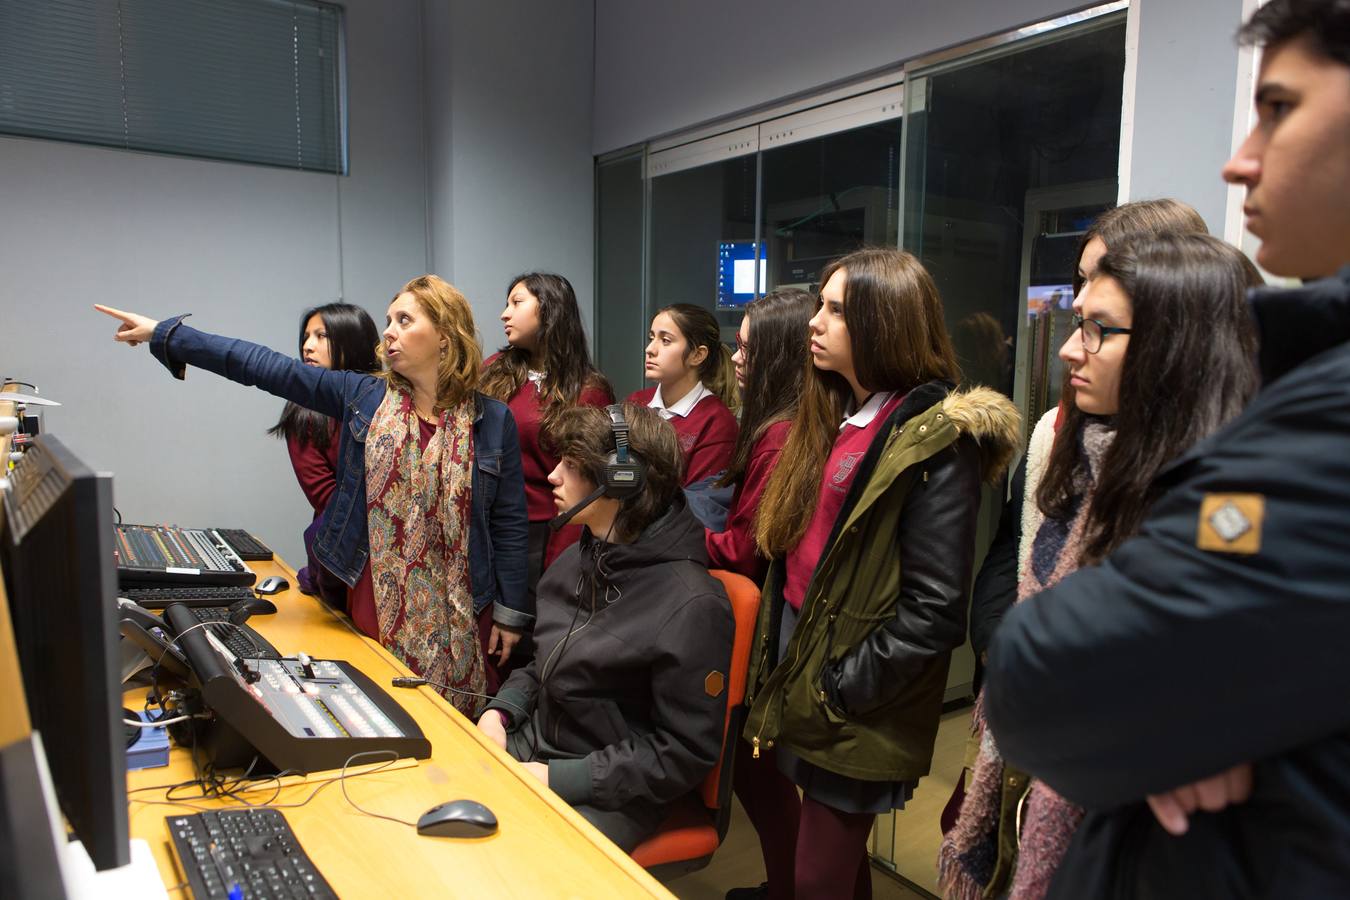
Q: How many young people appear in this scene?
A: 9